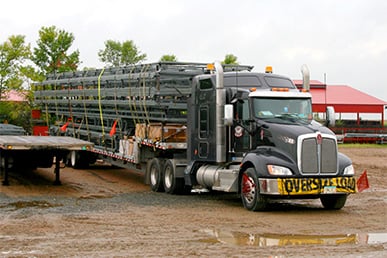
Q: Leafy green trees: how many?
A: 5